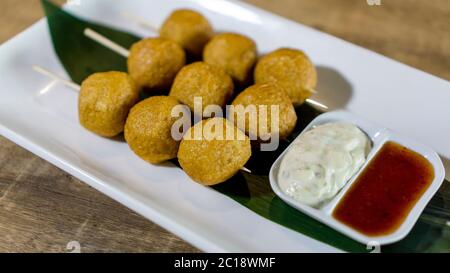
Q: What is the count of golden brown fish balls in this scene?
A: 9